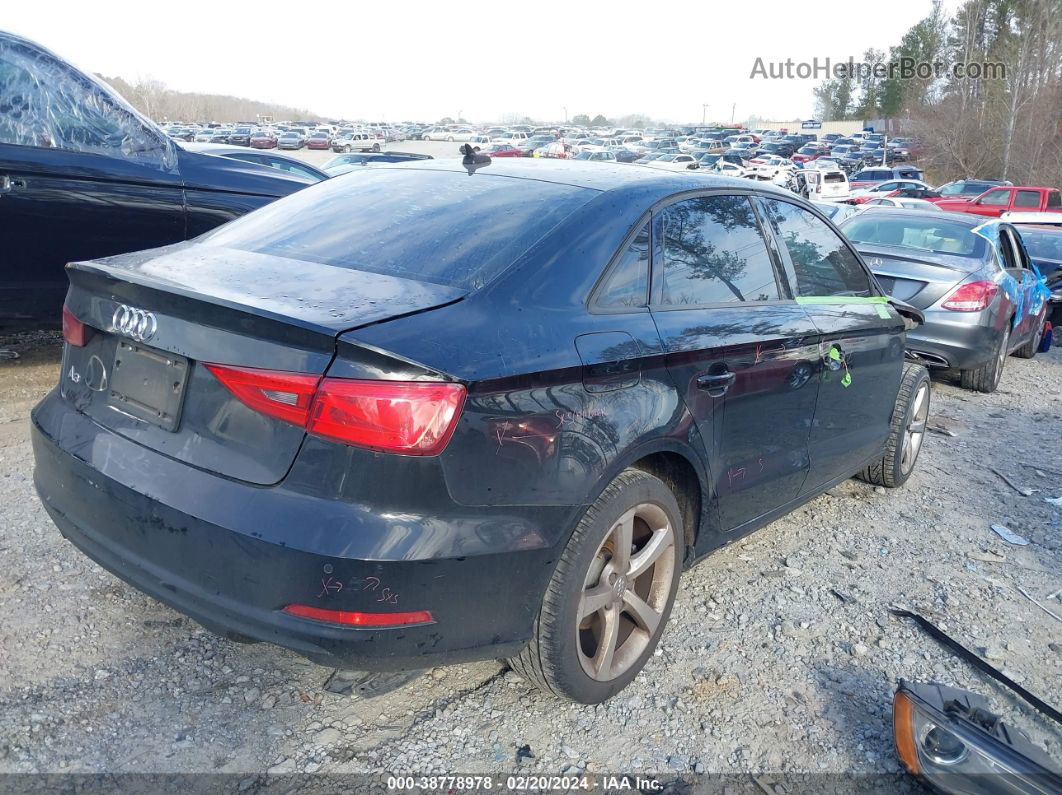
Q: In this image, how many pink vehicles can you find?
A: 0